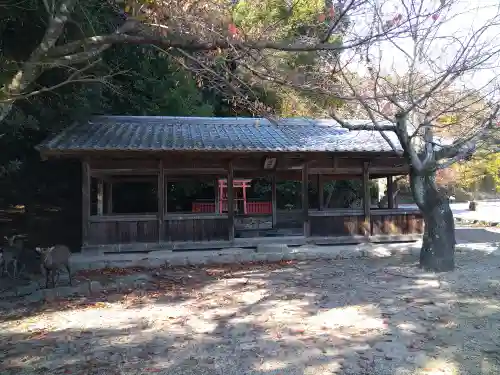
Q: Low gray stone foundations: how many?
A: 1